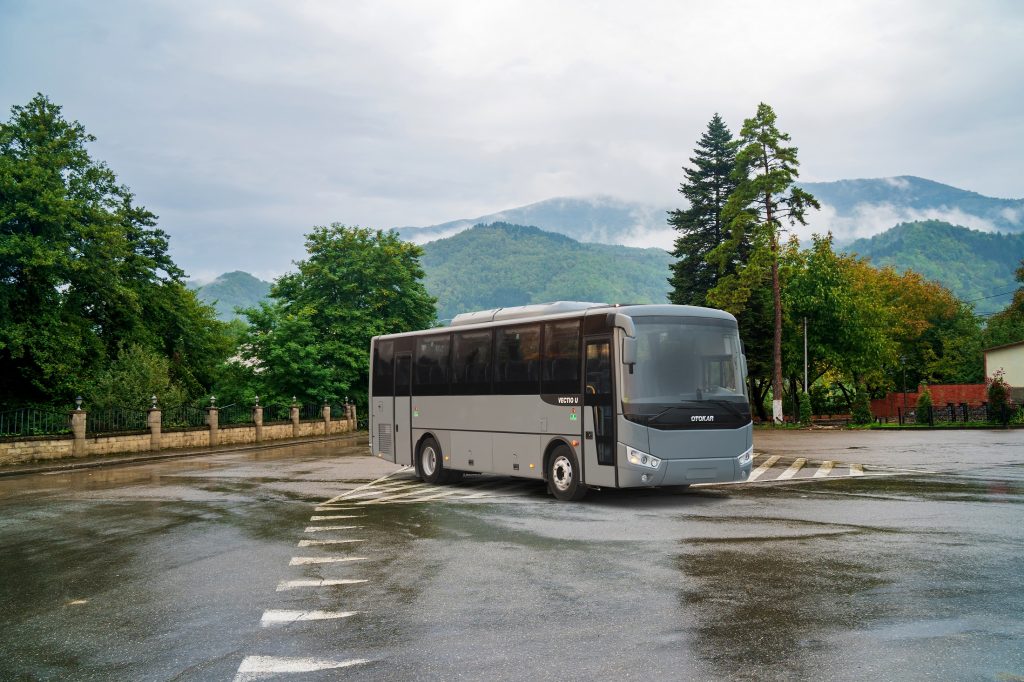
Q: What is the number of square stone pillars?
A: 8